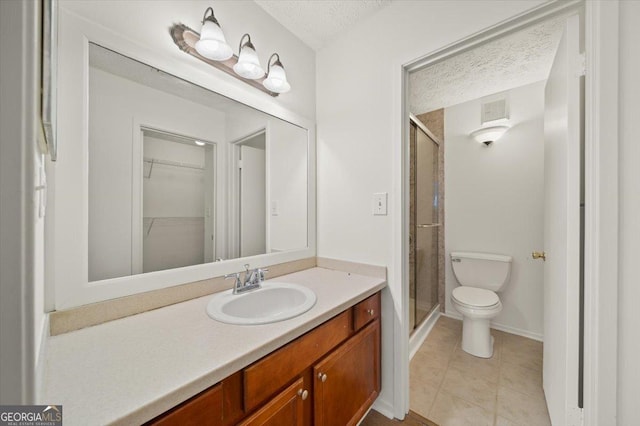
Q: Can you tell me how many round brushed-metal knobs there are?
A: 3